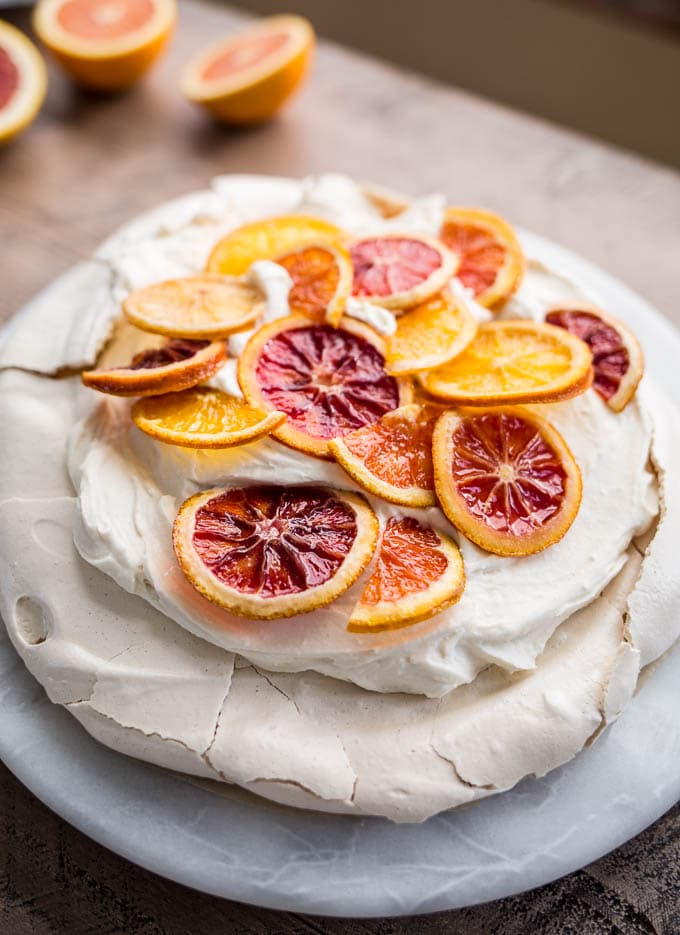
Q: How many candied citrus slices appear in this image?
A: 15